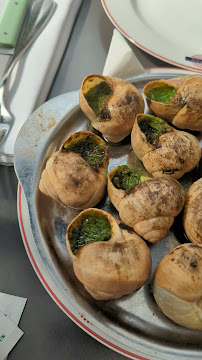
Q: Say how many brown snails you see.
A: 8